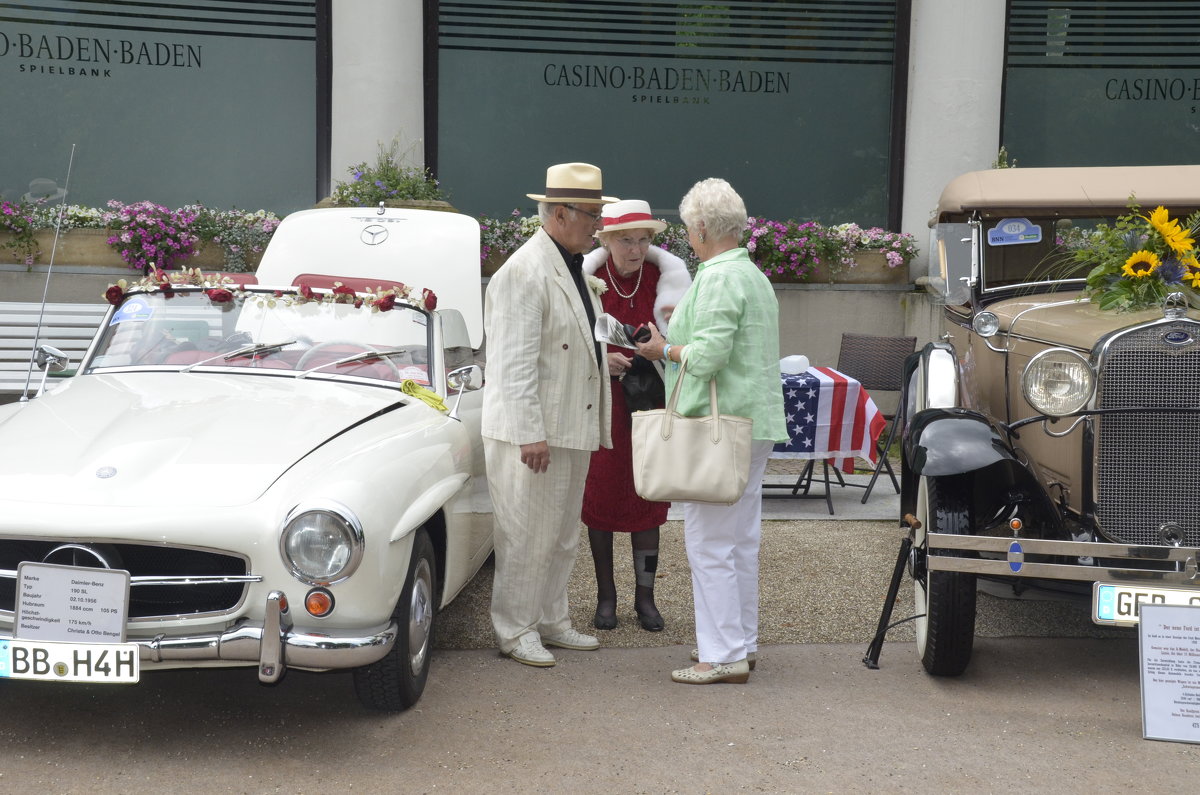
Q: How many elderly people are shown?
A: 3